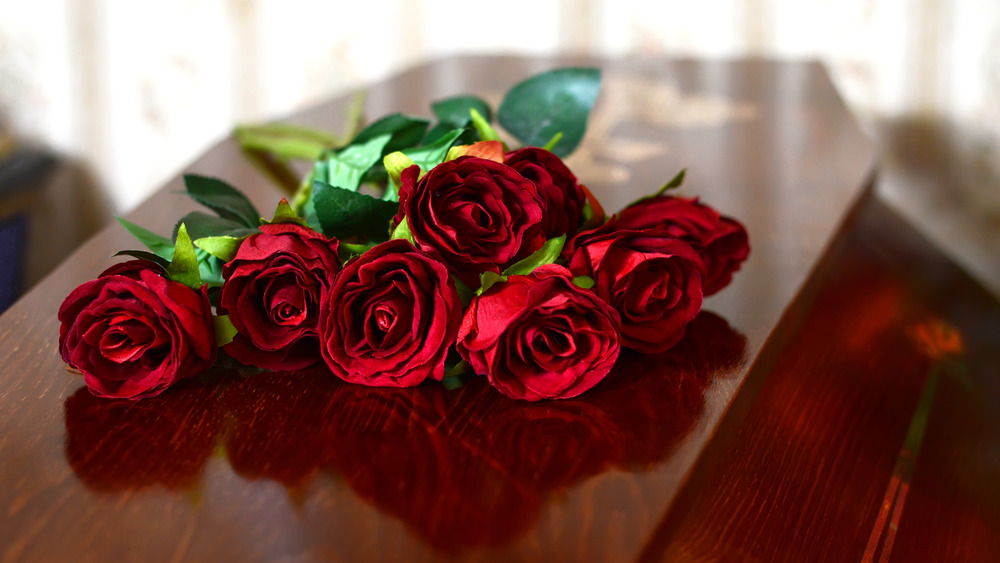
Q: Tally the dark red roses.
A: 8